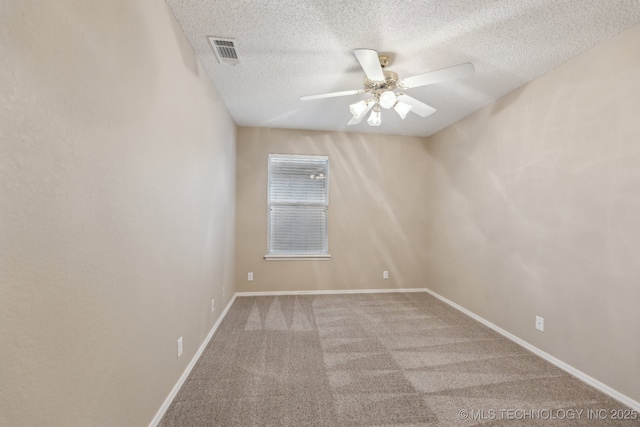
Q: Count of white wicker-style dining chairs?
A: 0